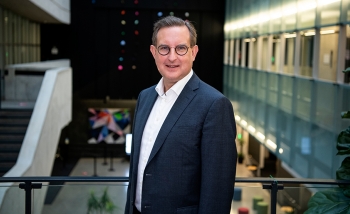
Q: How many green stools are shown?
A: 2